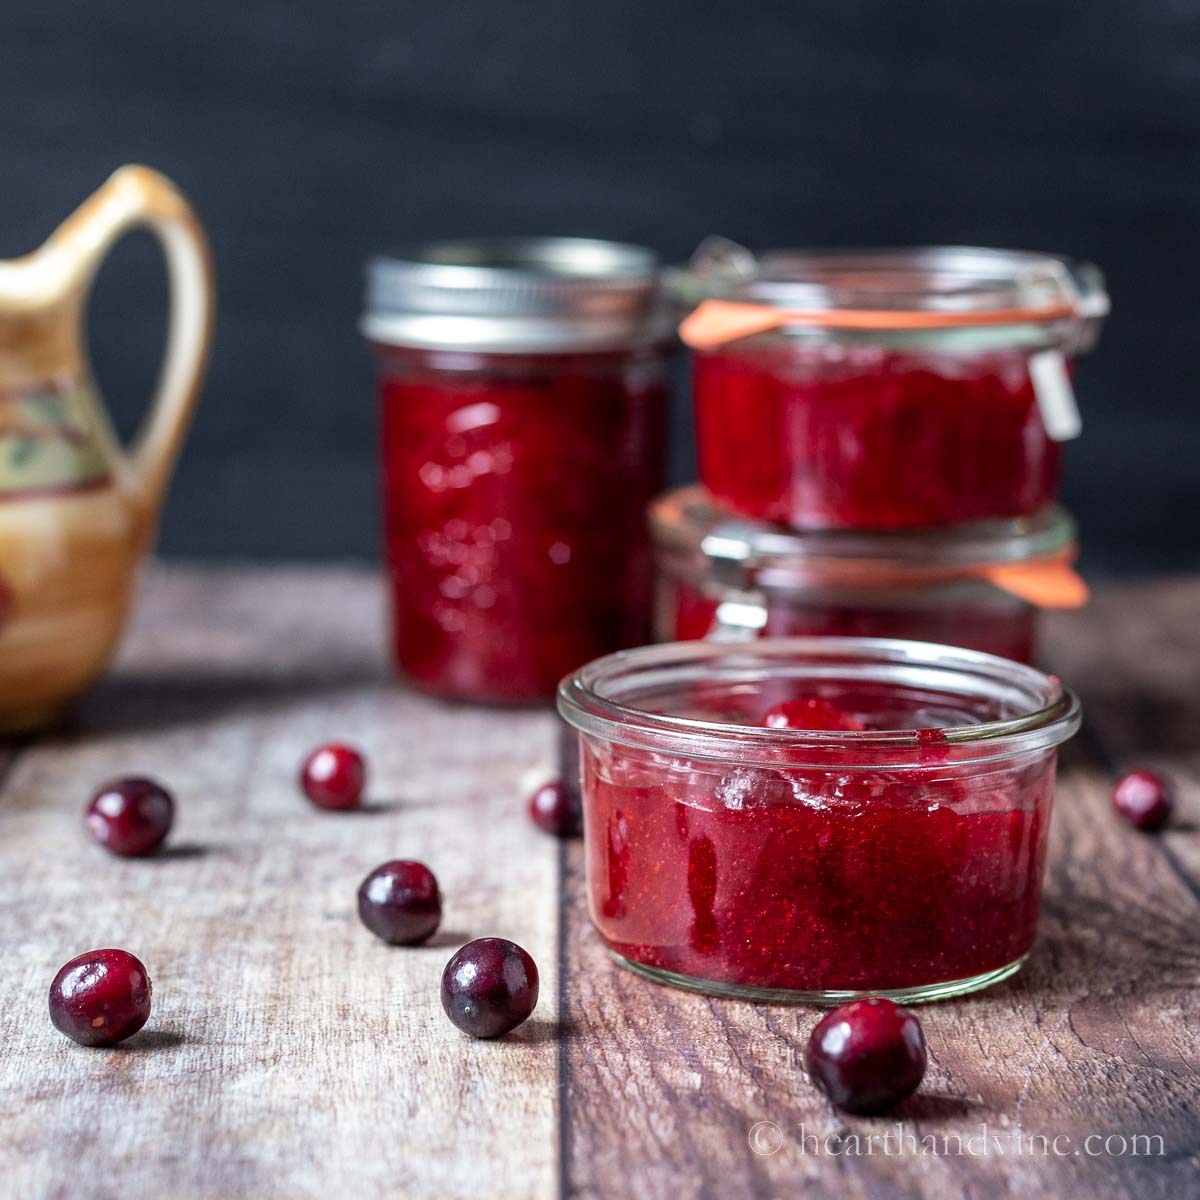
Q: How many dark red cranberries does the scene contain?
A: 8